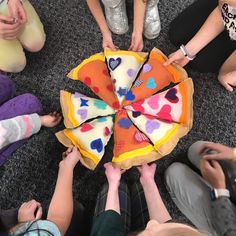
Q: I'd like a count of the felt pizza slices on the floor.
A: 8